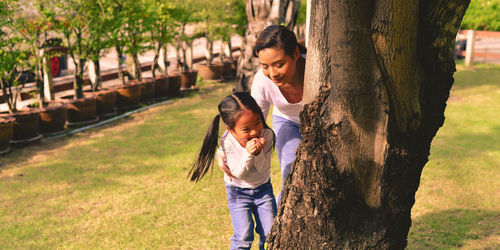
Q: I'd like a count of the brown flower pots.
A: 12